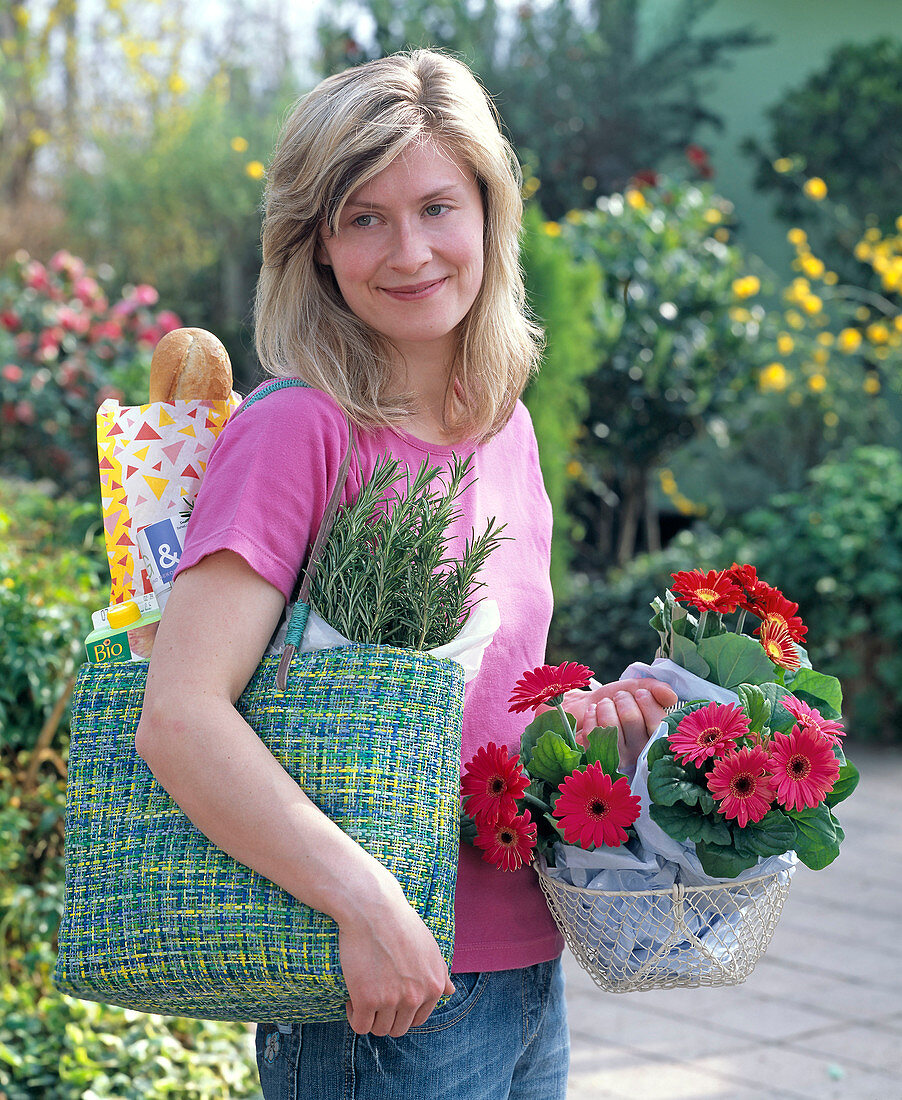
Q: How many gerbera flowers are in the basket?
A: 13